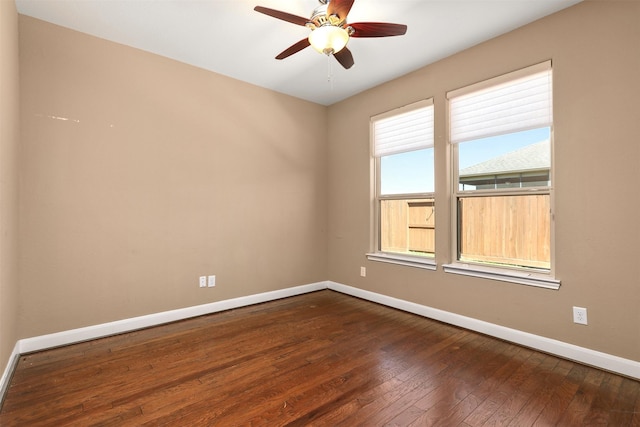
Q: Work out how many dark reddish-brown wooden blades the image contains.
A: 5